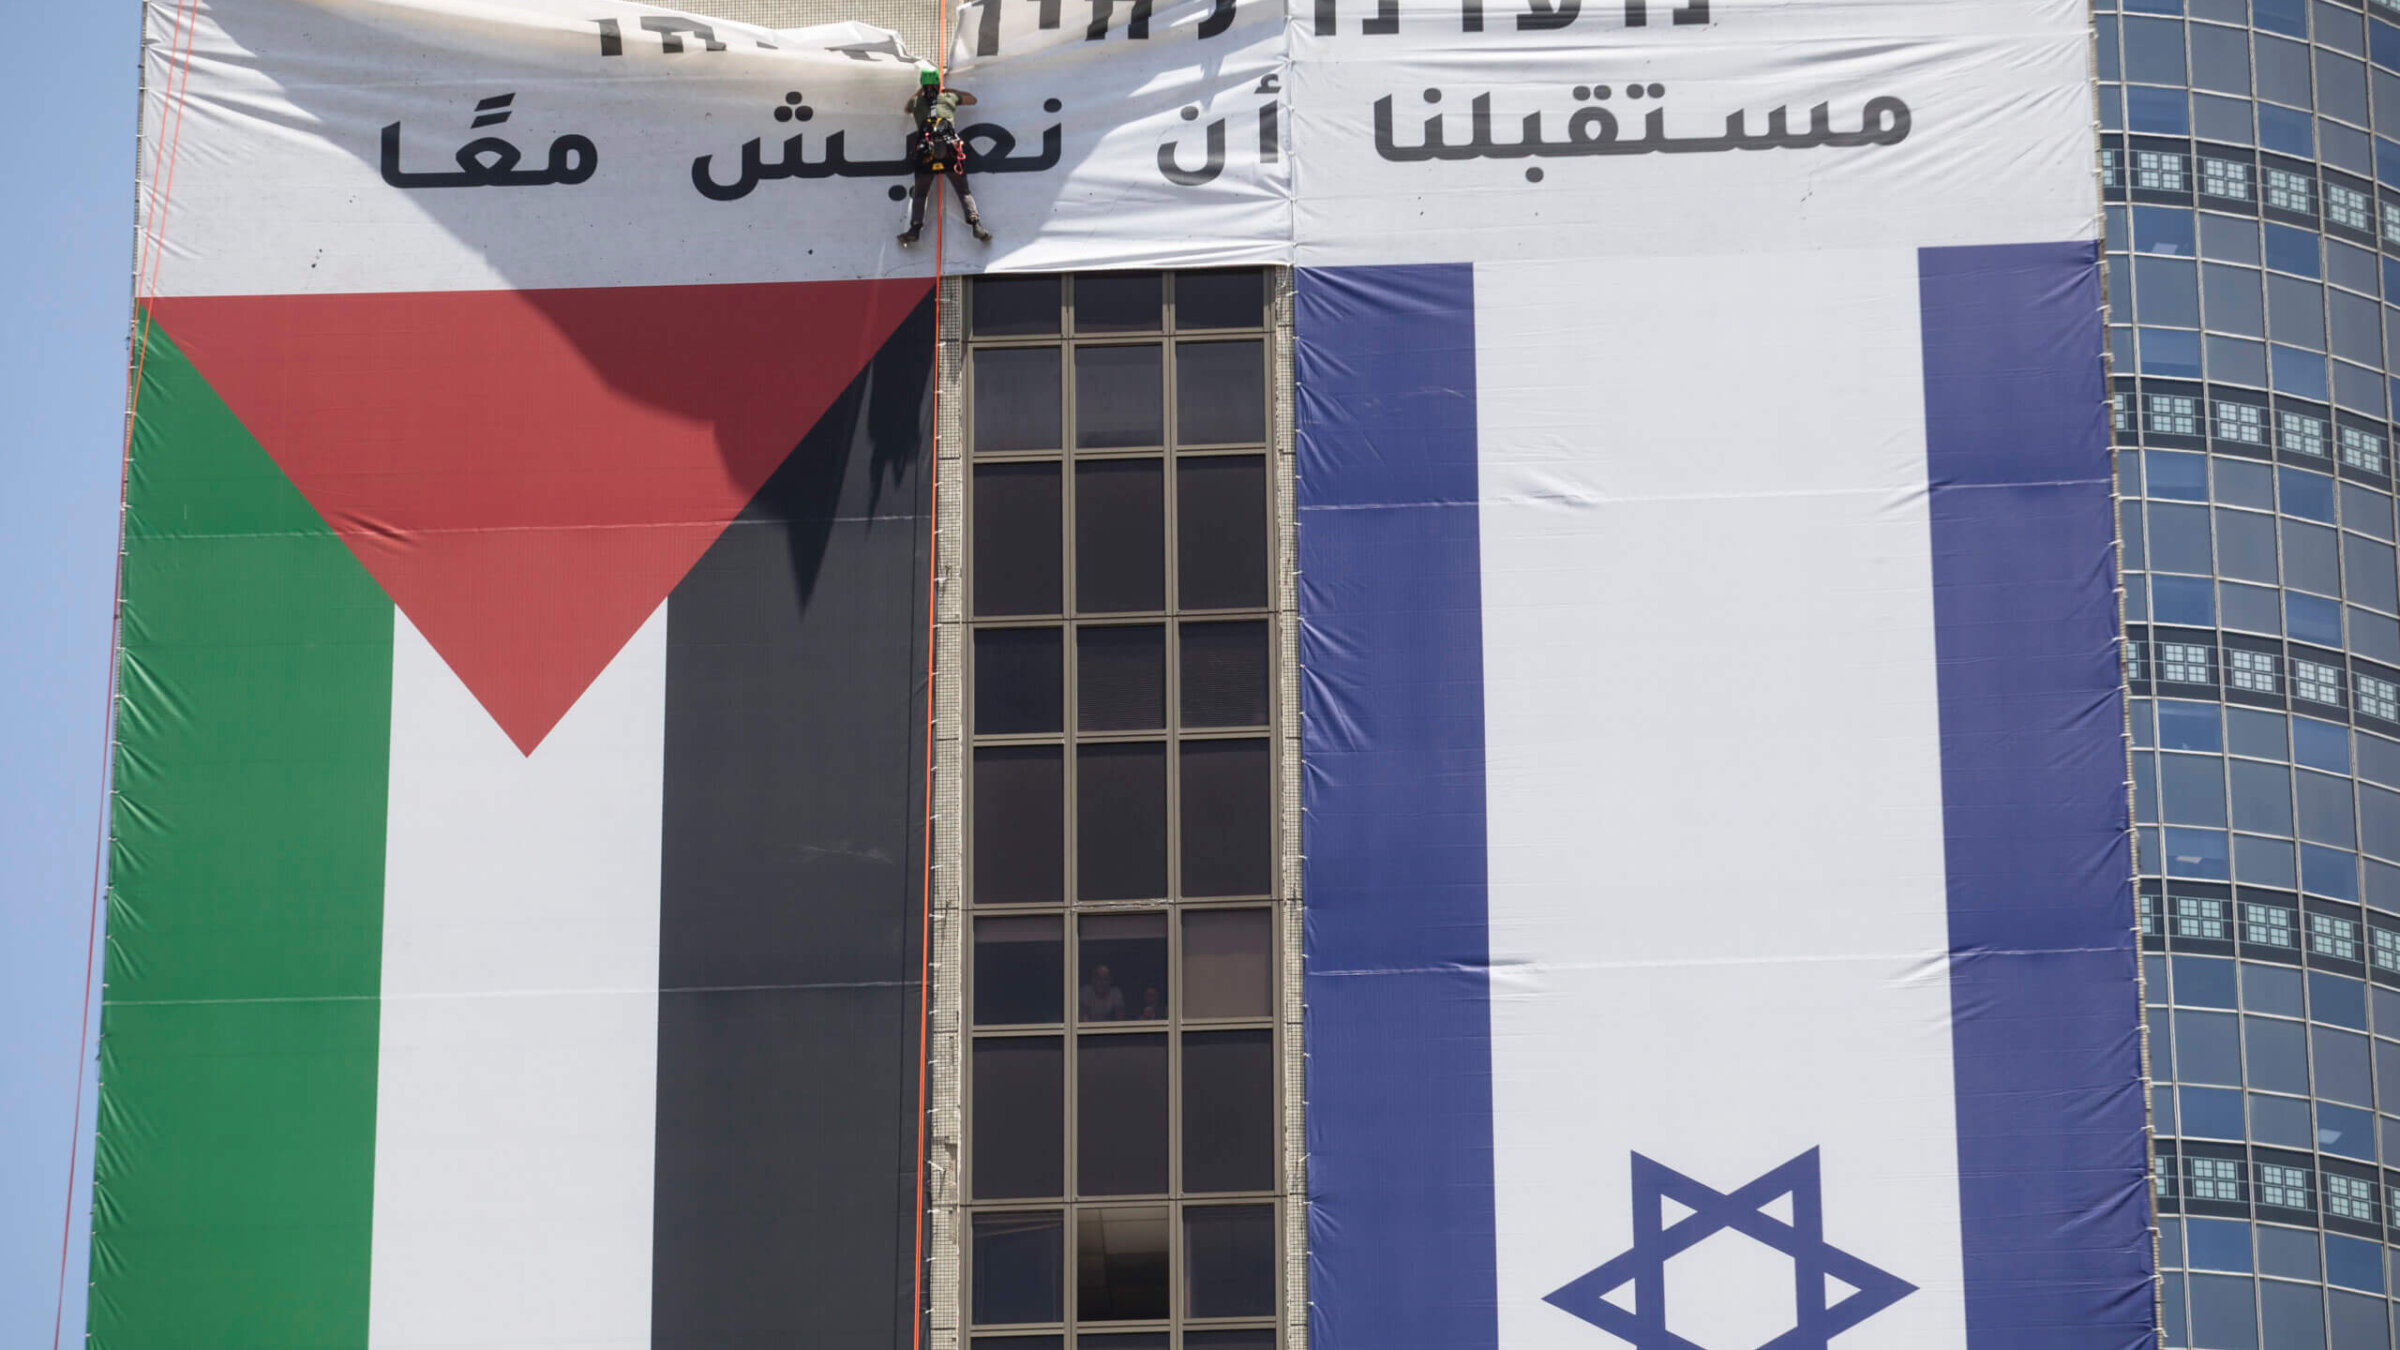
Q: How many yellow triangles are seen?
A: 0